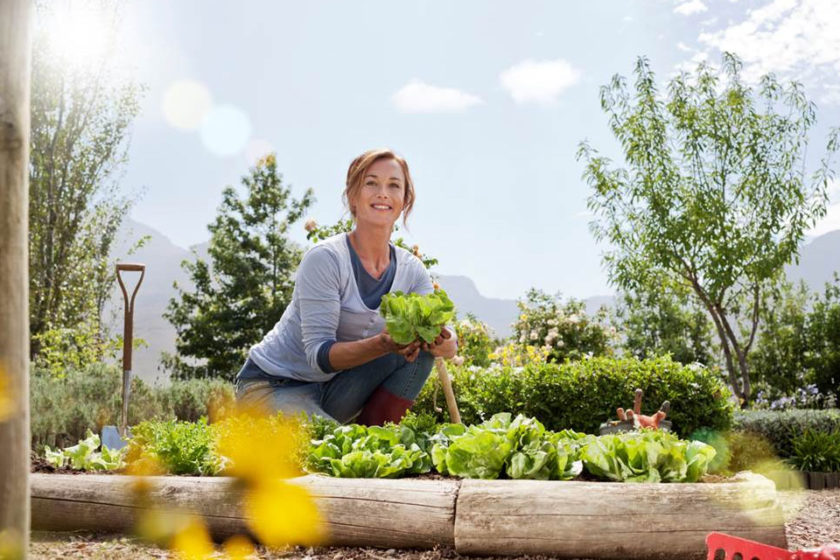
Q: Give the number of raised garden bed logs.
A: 2